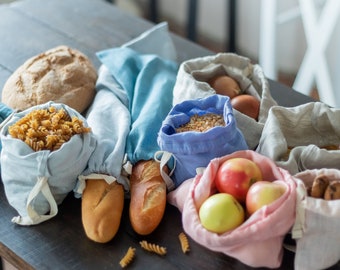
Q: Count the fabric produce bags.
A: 8